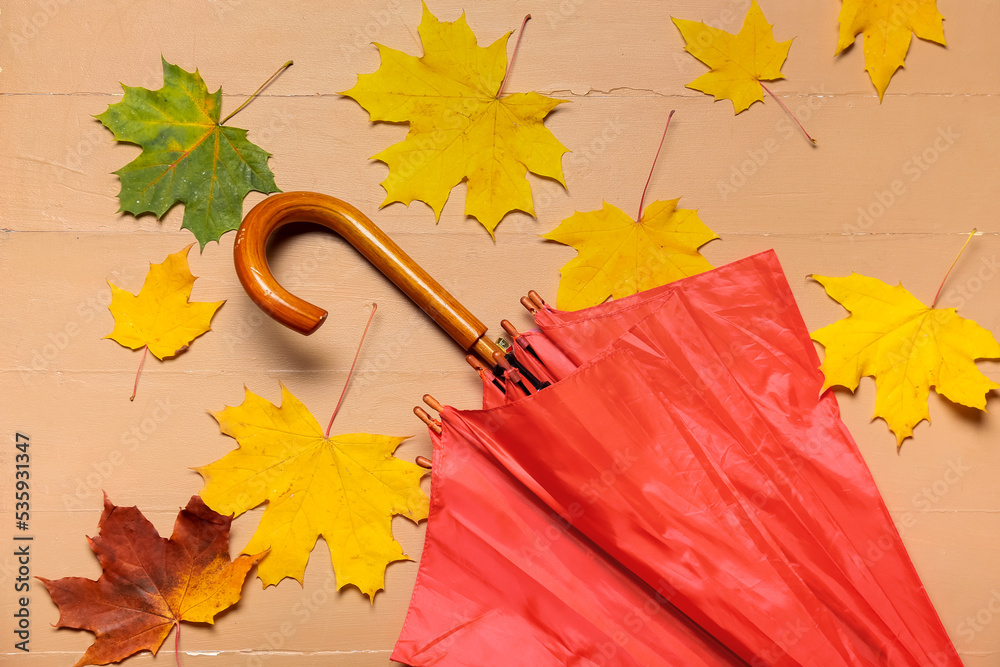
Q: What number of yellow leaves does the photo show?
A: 7